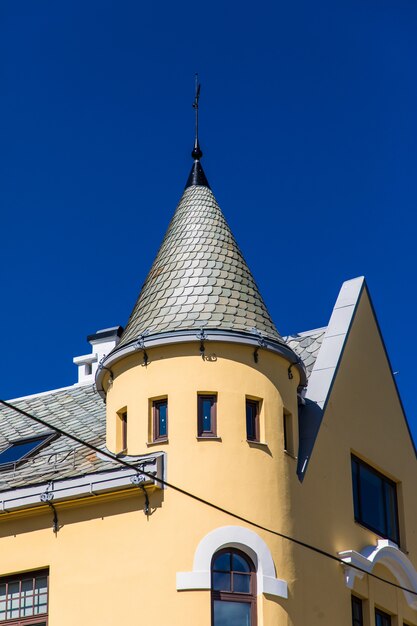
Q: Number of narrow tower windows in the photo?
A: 5